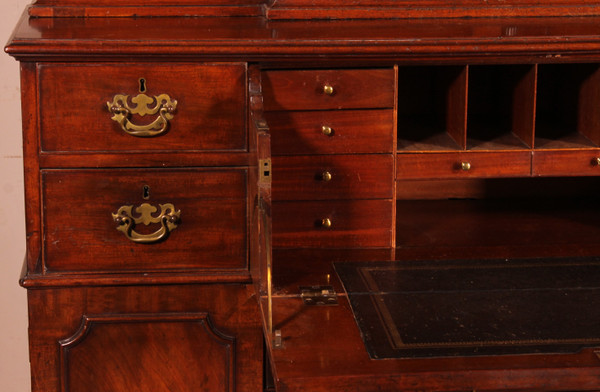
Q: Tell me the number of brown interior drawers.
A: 6